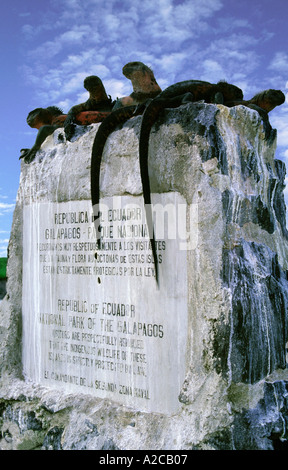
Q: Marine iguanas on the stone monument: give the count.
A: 5